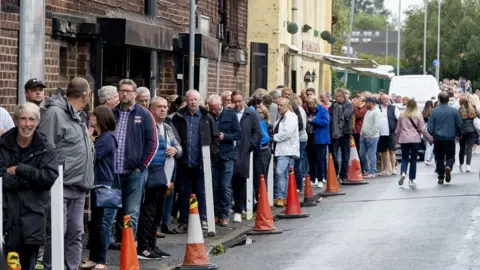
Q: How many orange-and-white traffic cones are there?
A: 2